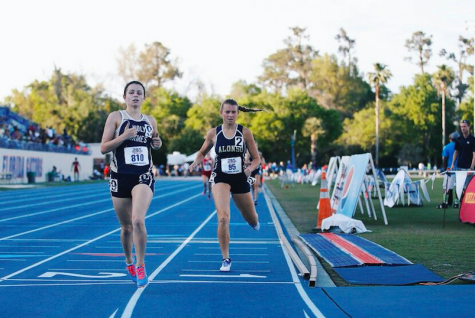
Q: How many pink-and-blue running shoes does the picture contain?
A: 2